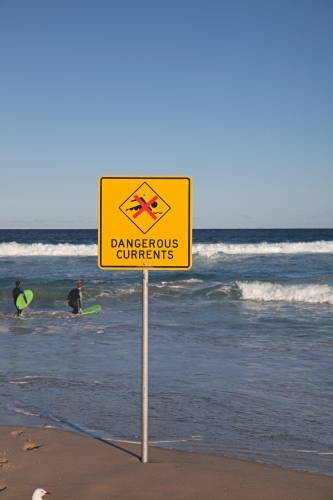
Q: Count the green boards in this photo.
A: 2